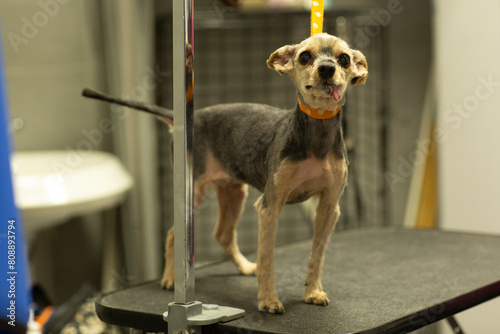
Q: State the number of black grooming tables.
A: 1